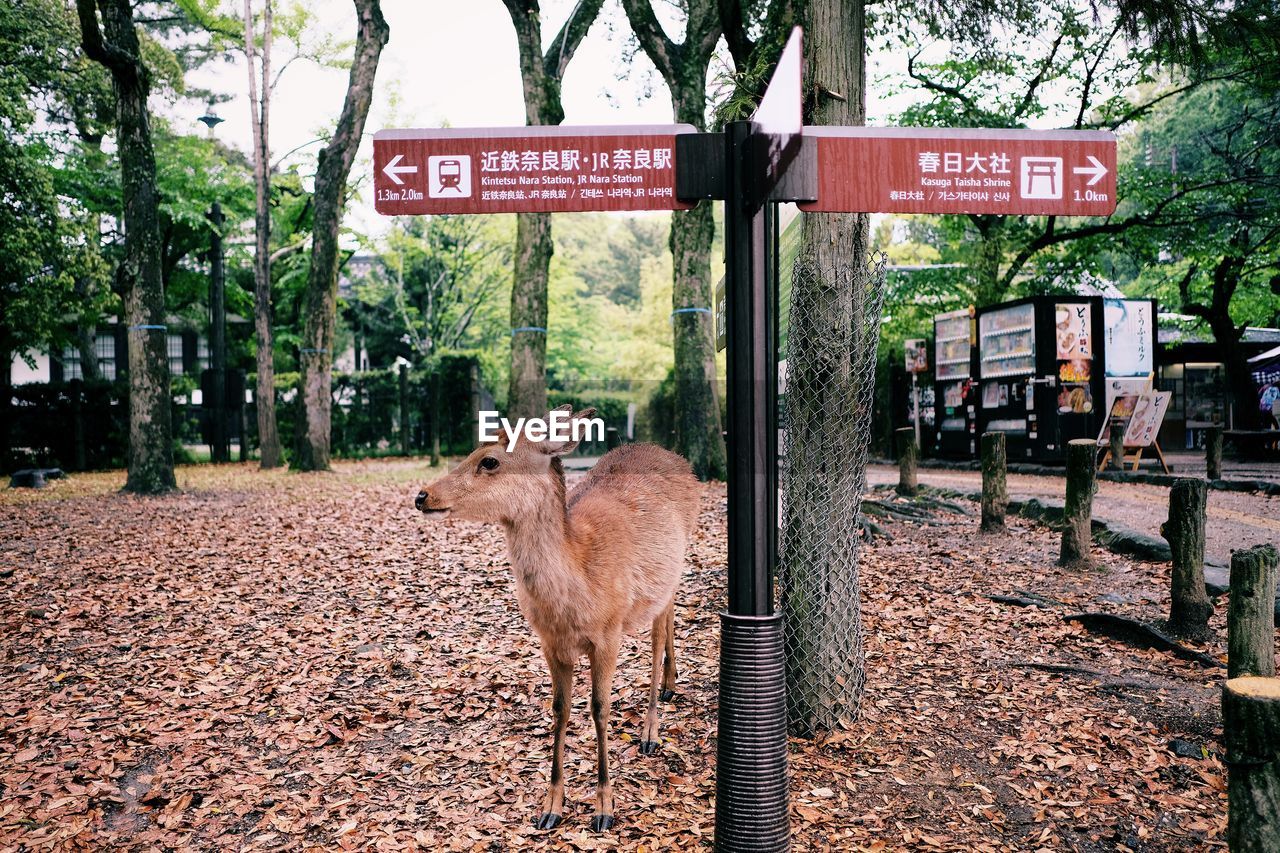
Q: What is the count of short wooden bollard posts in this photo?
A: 8